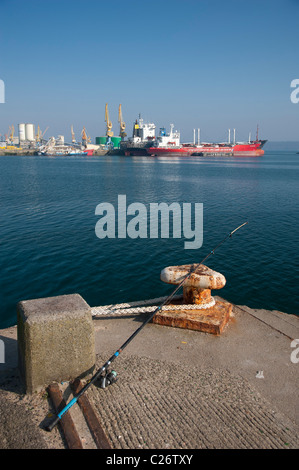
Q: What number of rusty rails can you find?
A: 2